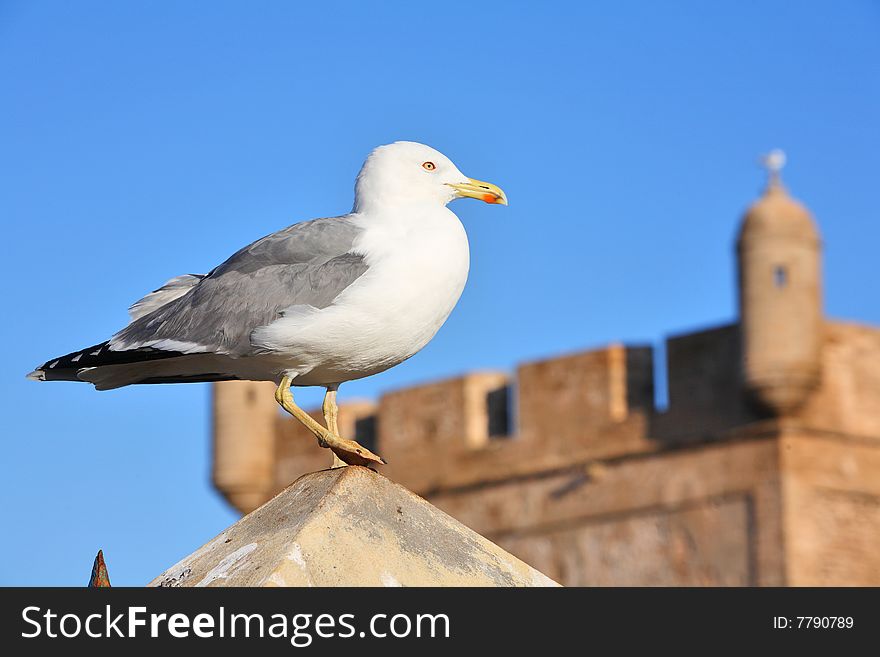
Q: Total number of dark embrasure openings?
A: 3